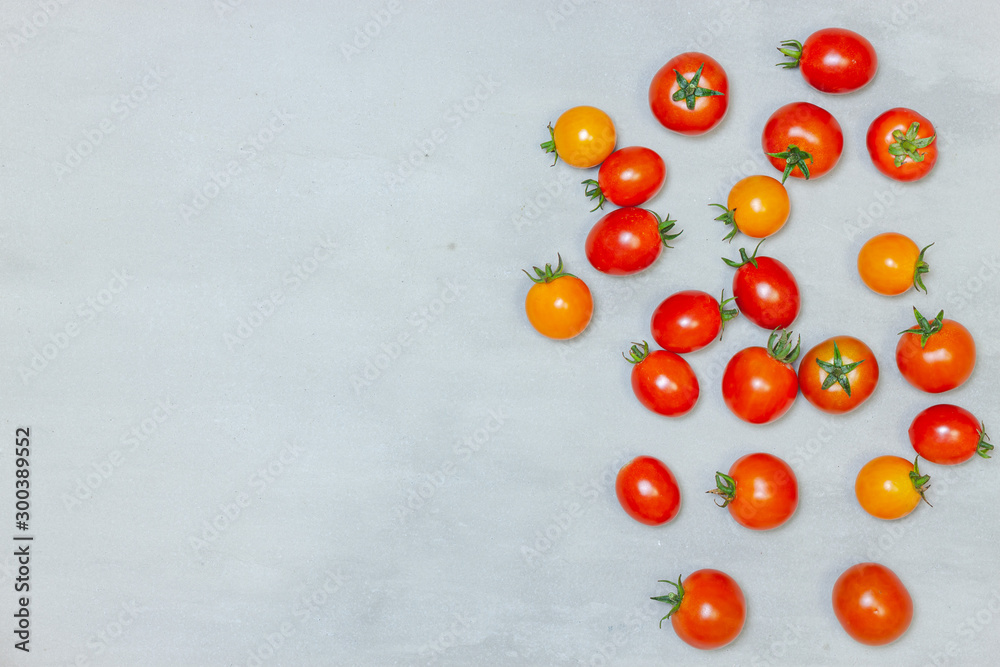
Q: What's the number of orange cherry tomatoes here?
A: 5